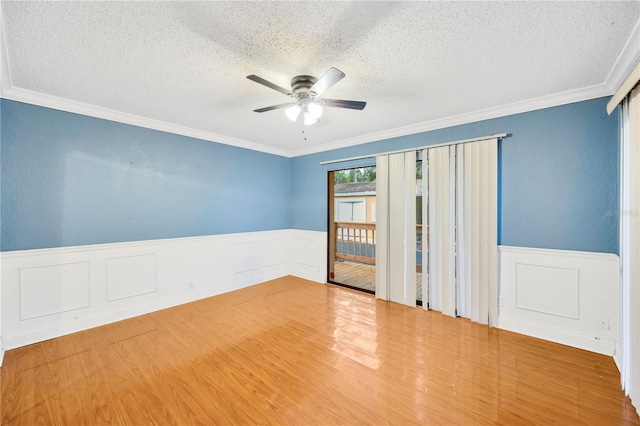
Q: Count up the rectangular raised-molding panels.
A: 6